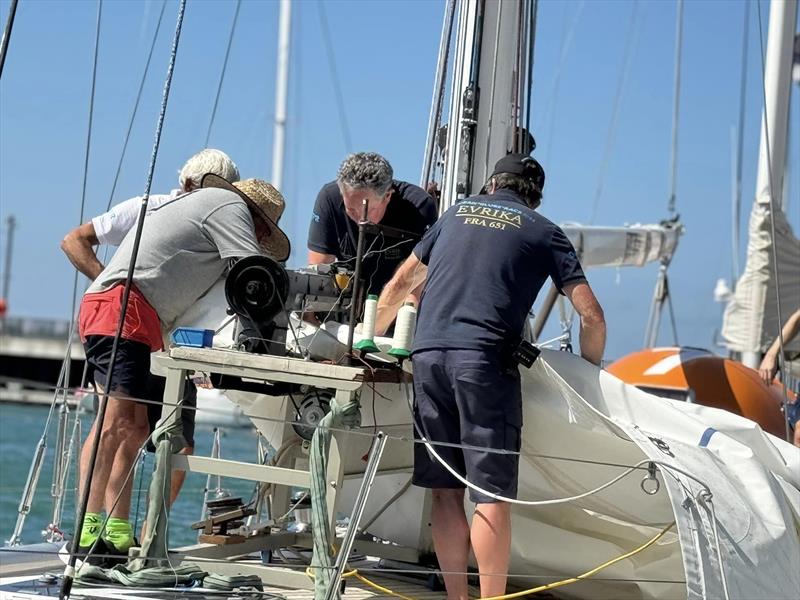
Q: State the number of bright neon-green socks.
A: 2